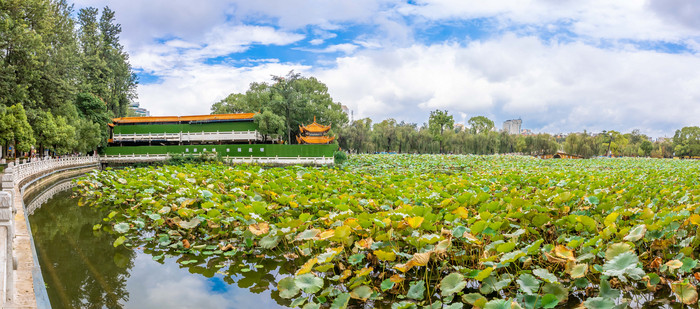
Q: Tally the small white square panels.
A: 8